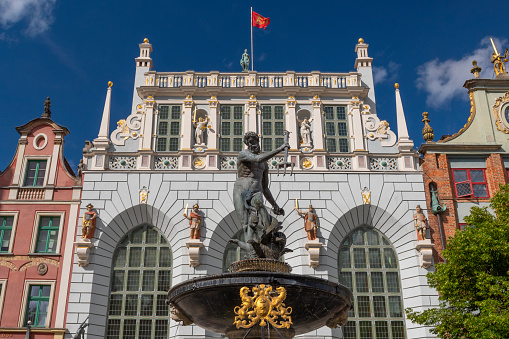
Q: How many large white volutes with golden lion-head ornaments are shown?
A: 2